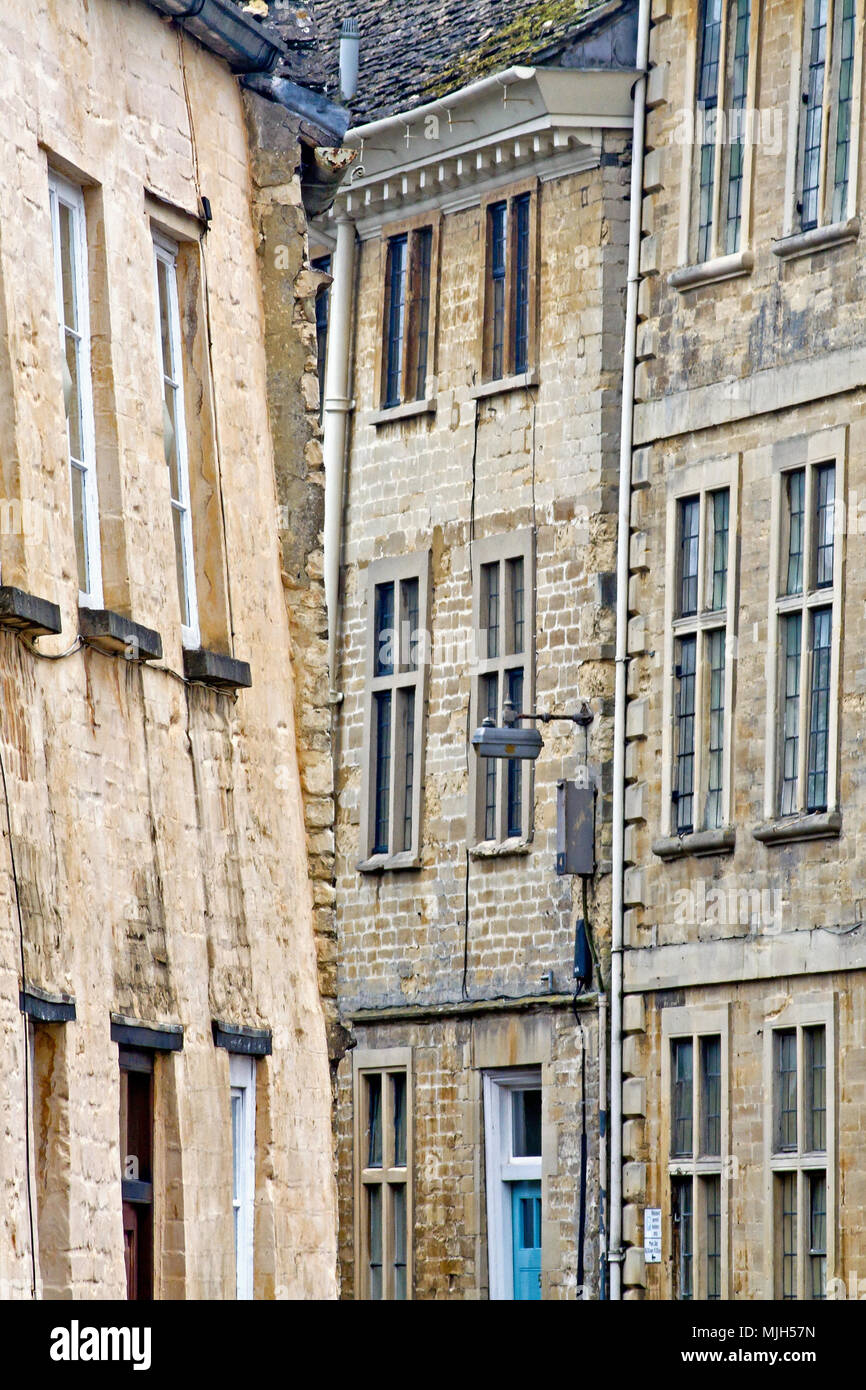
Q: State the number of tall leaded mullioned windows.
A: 11